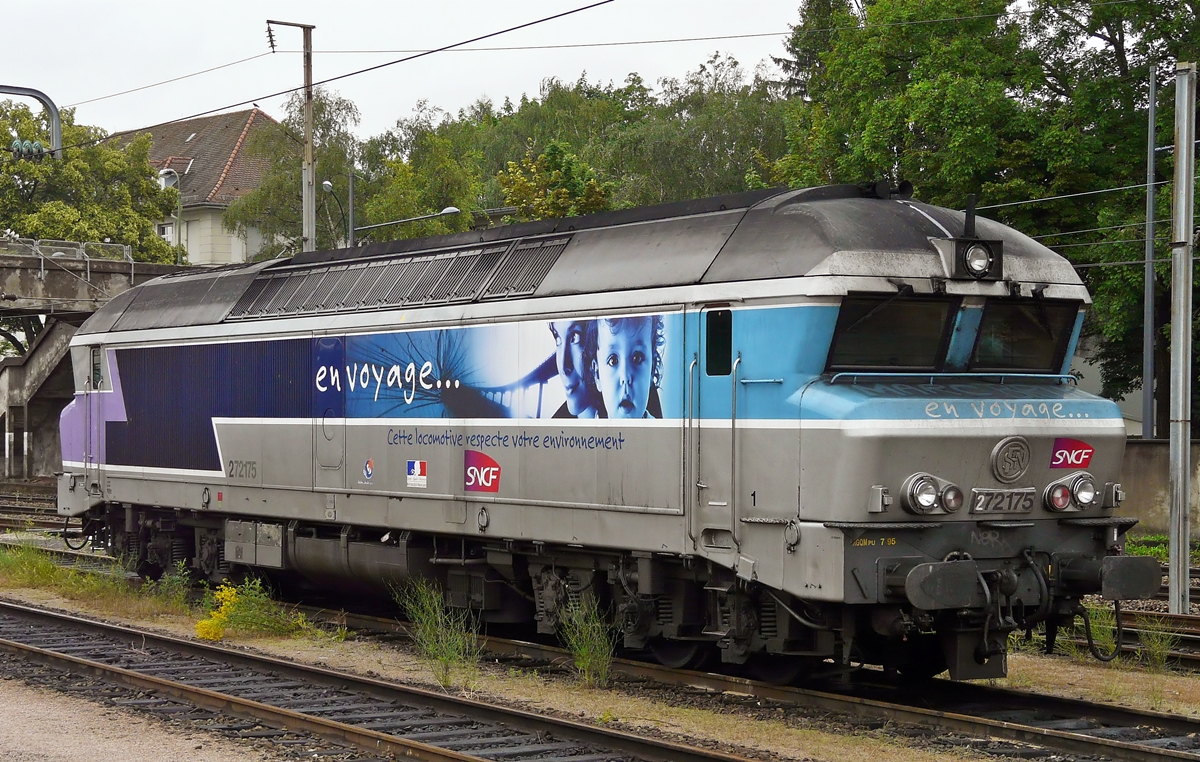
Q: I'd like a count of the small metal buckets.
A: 0